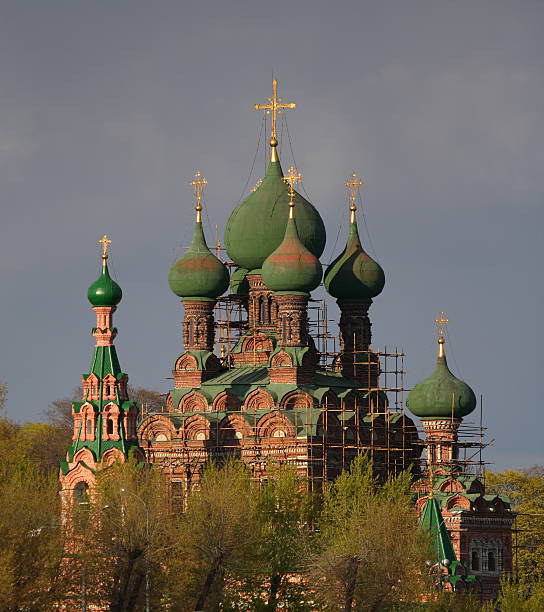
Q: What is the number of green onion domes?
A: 6